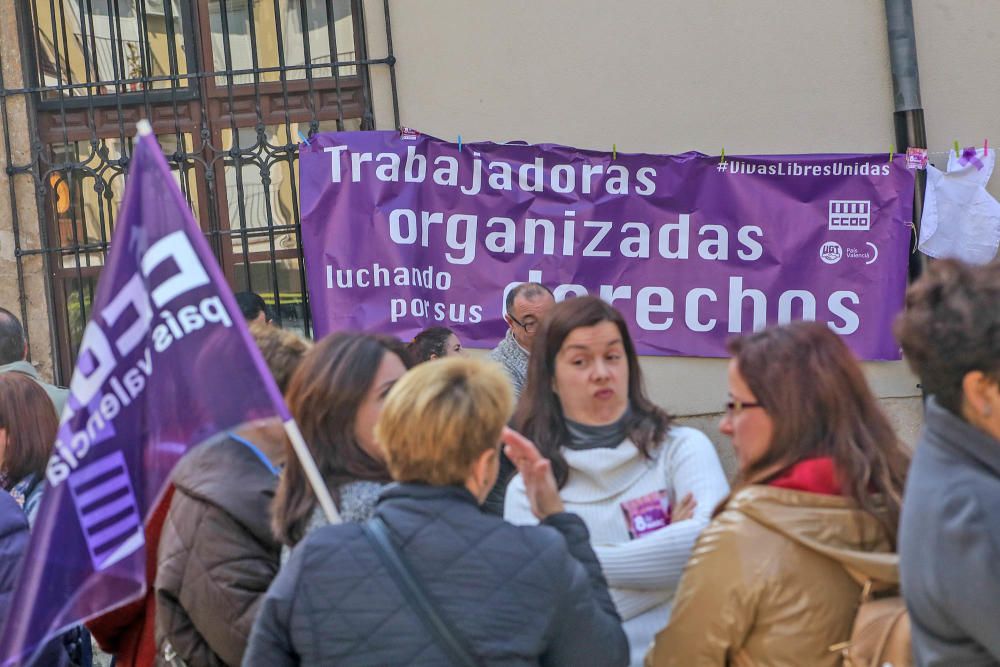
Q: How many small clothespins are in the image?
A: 7